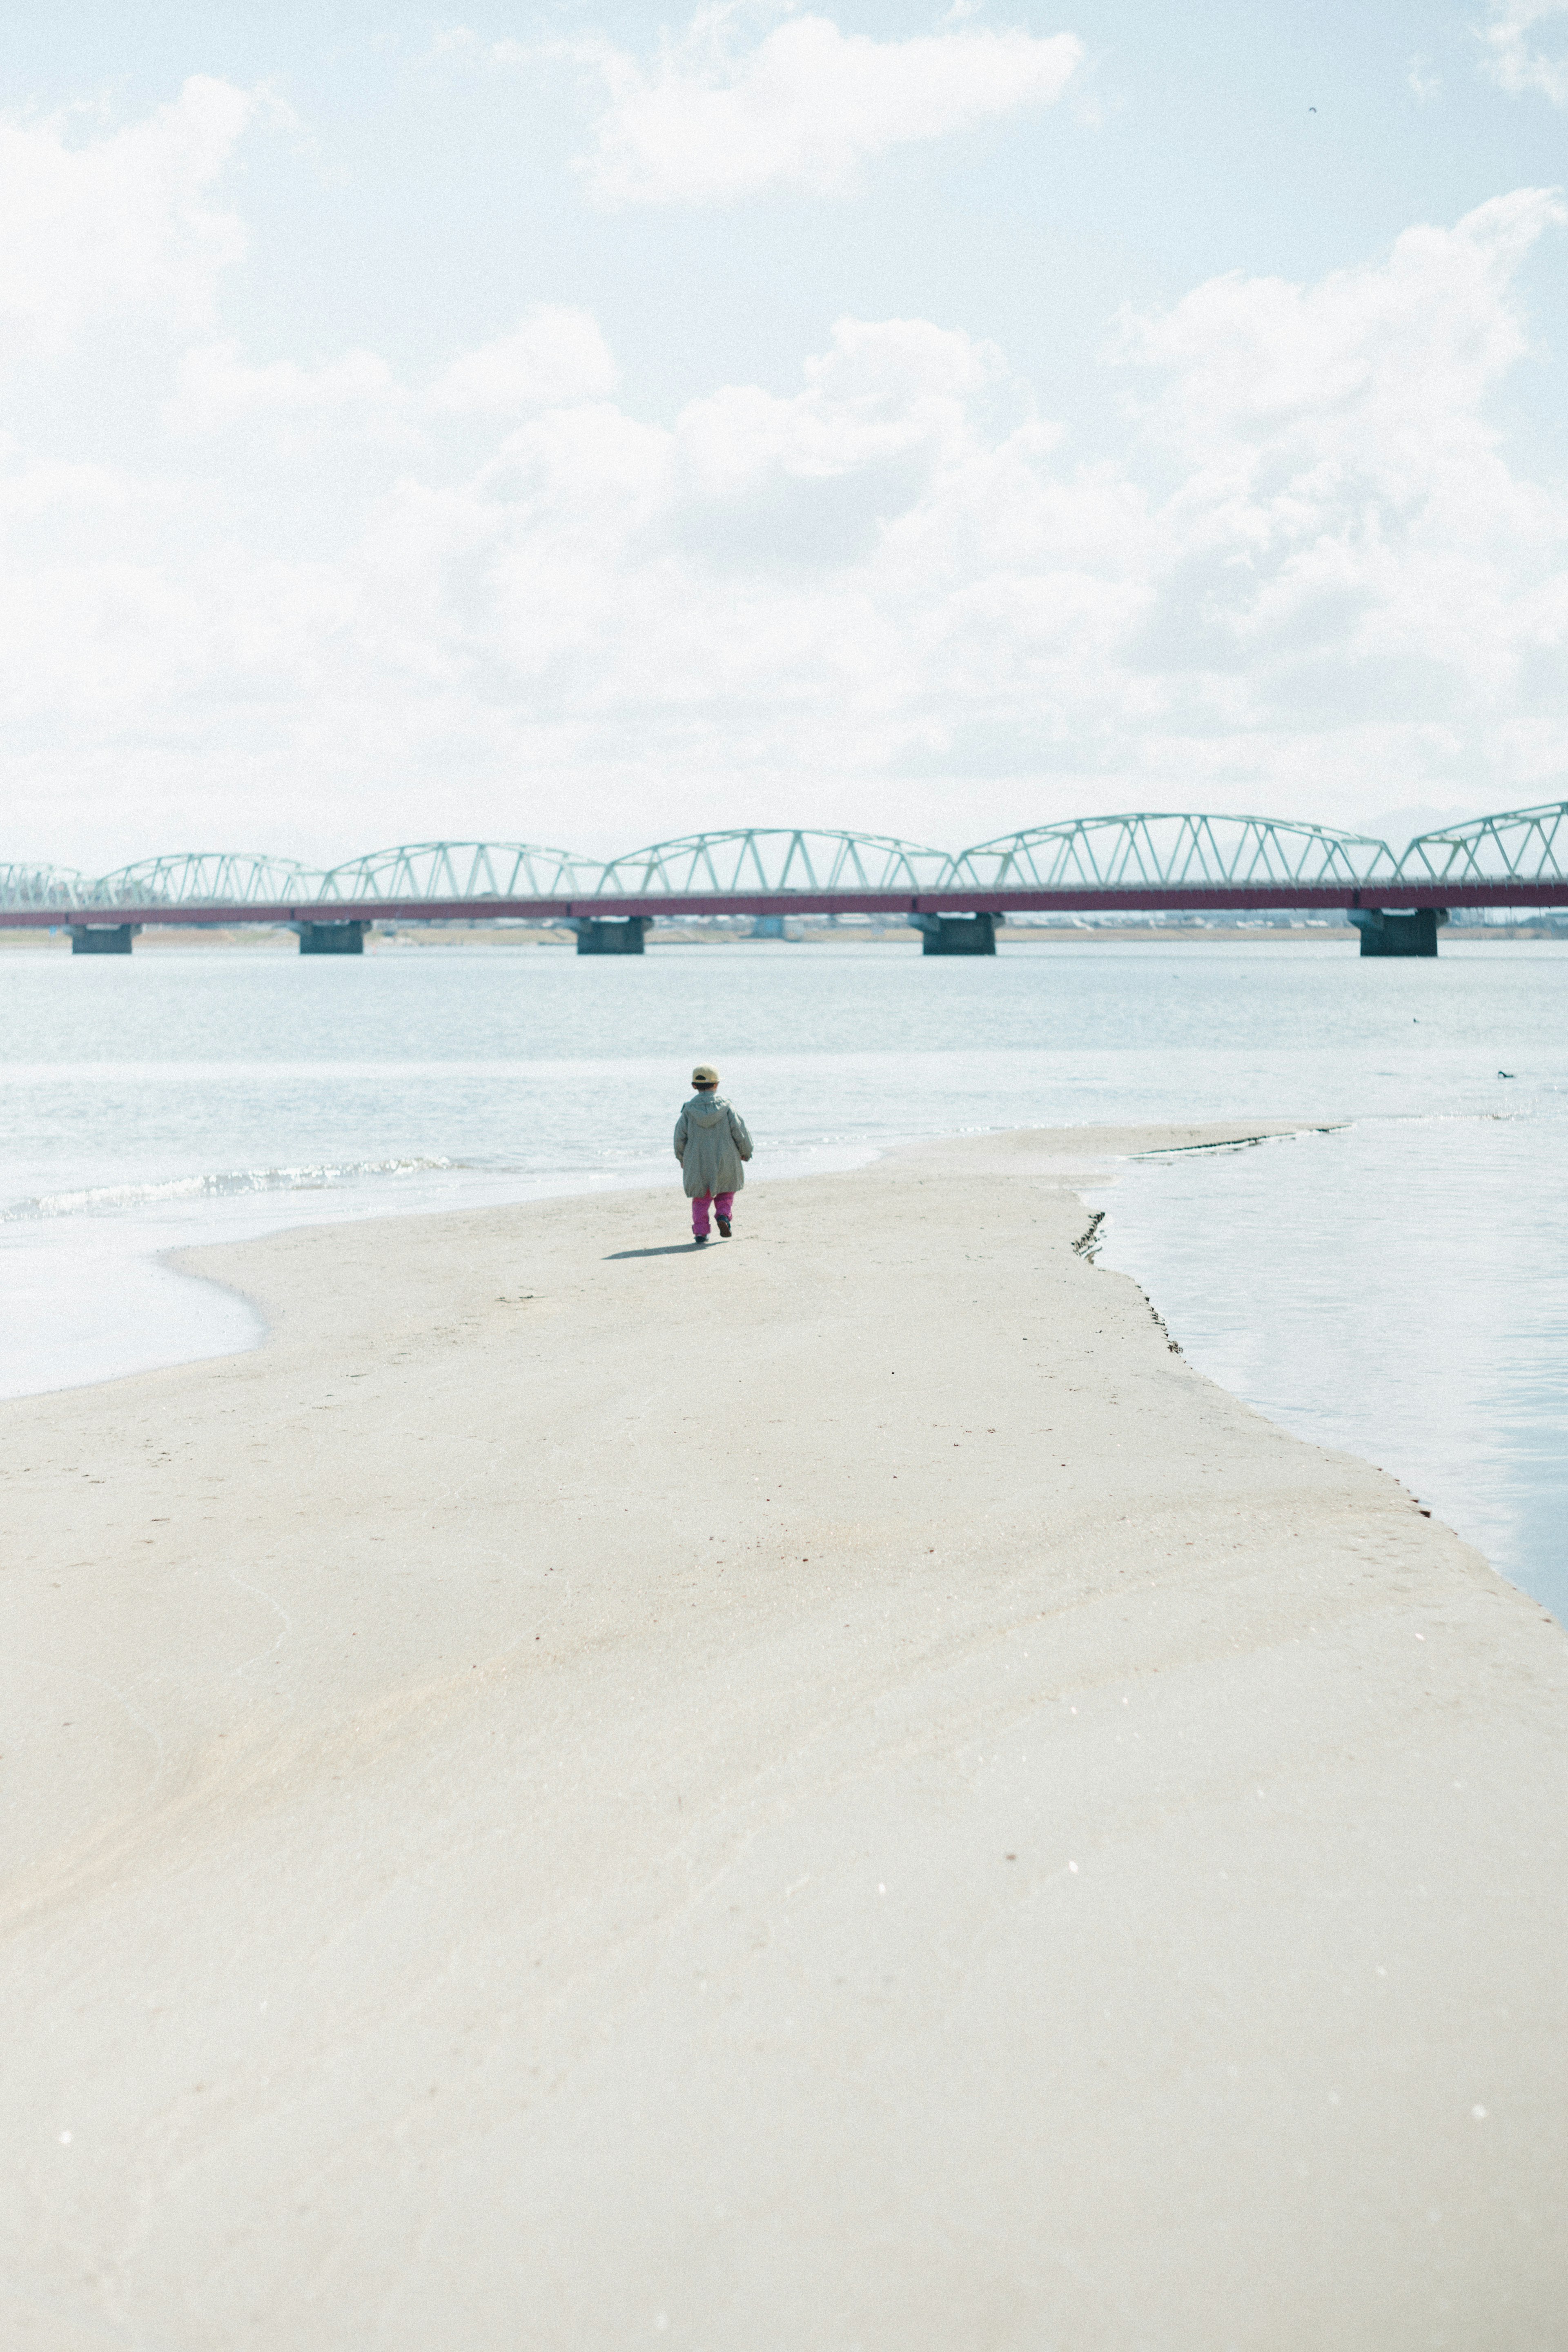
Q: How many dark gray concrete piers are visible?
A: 5